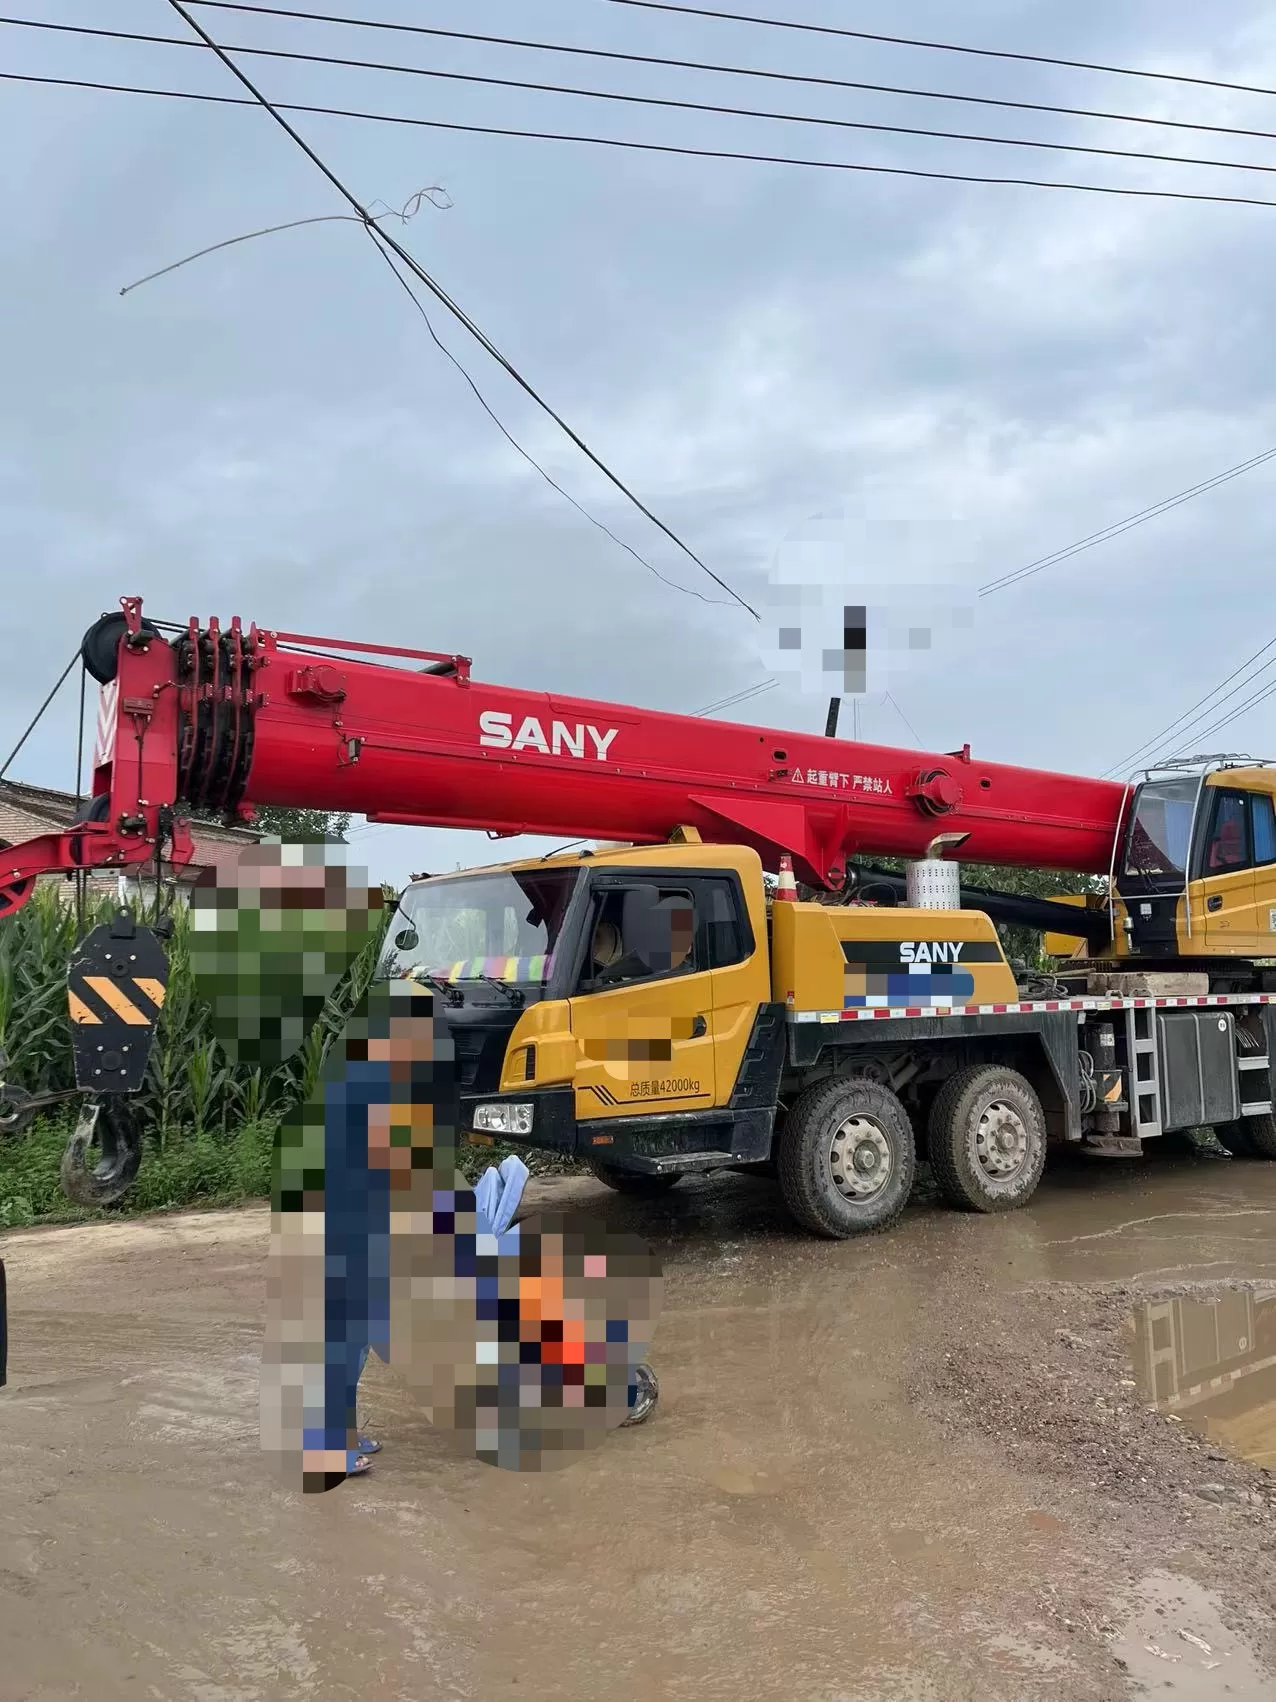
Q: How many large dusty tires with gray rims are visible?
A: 2